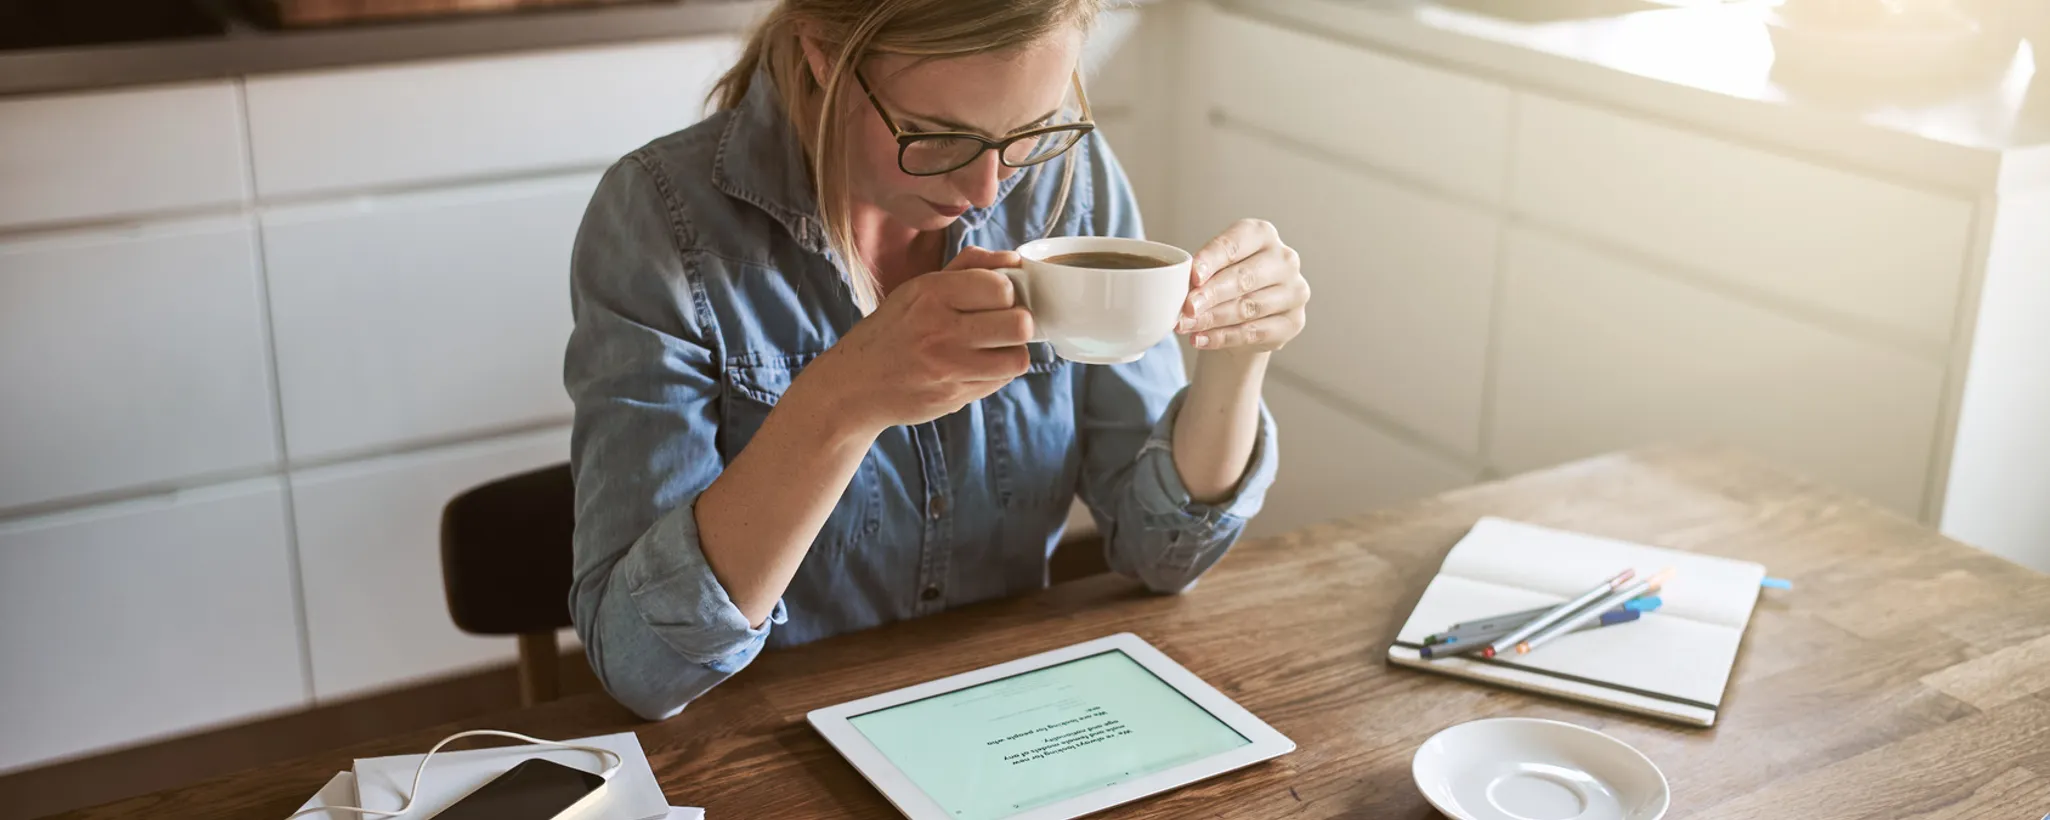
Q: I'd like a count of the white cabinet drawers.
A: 11